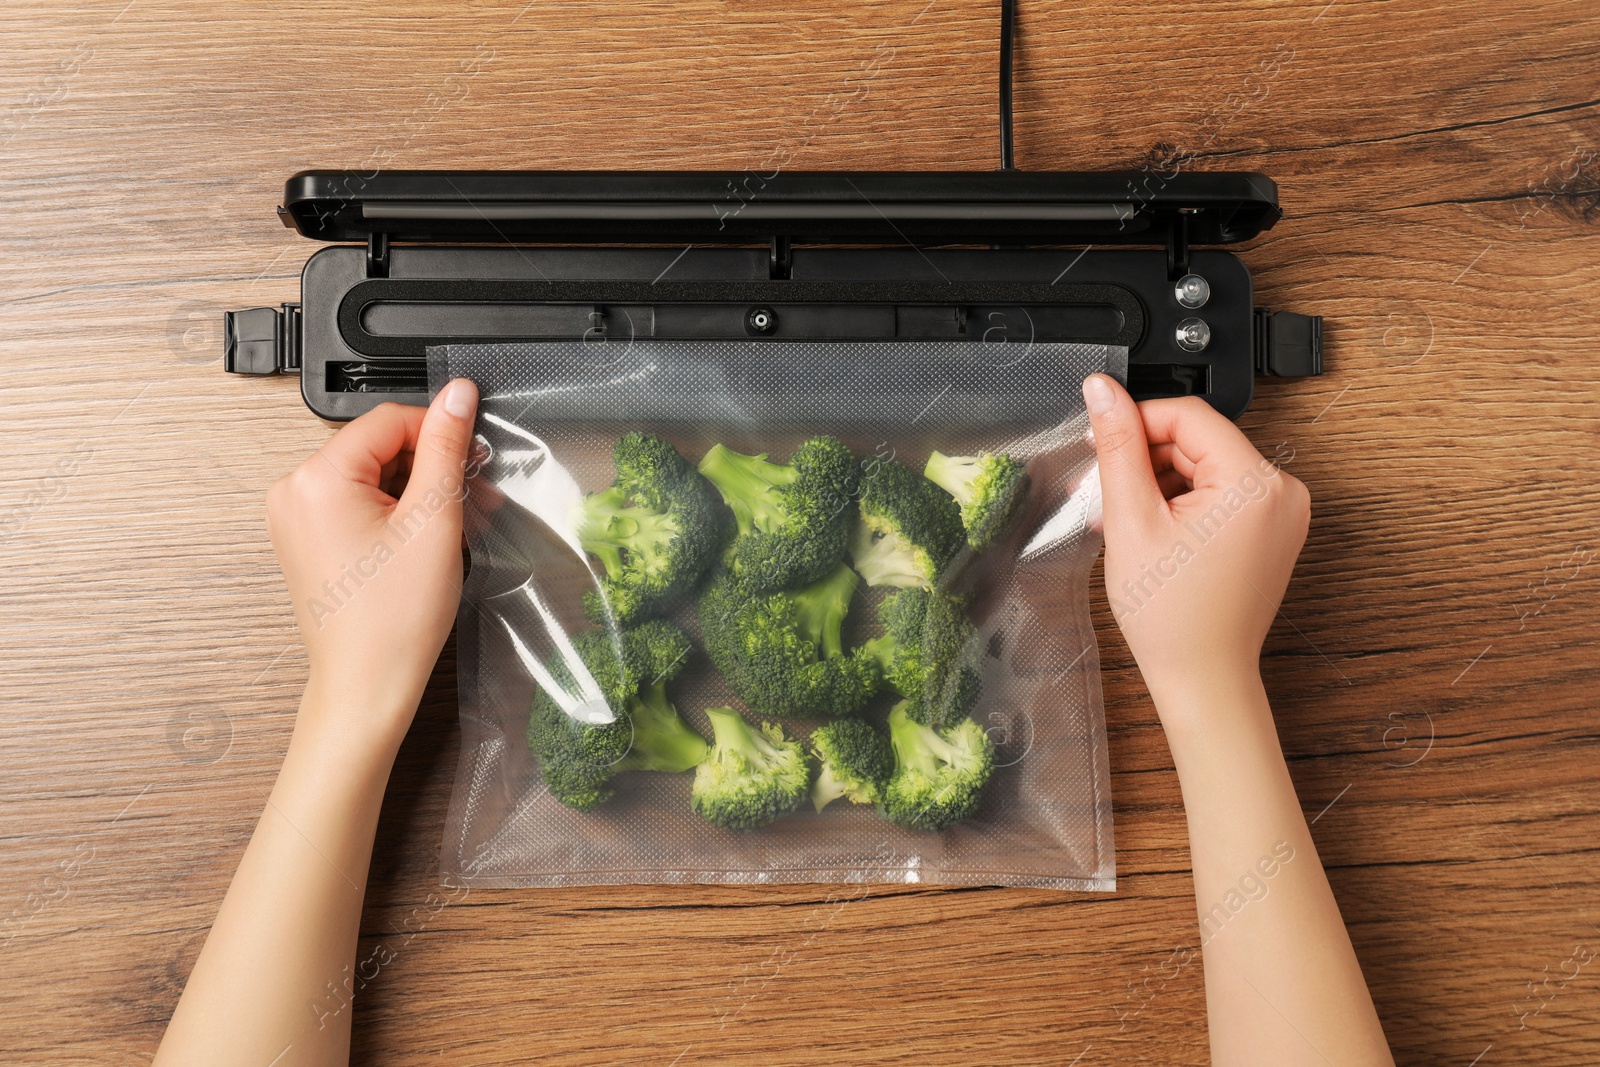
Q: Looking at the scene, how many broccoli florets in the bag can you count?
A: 10